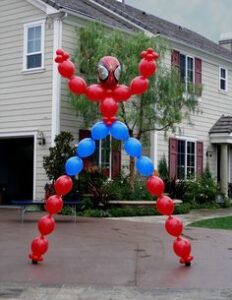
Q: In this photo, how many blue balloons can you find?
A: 6